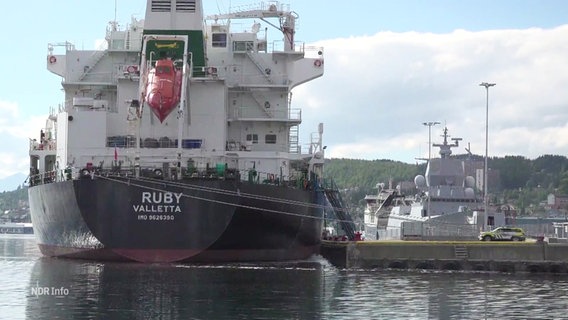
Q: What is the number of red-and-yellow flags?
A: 0